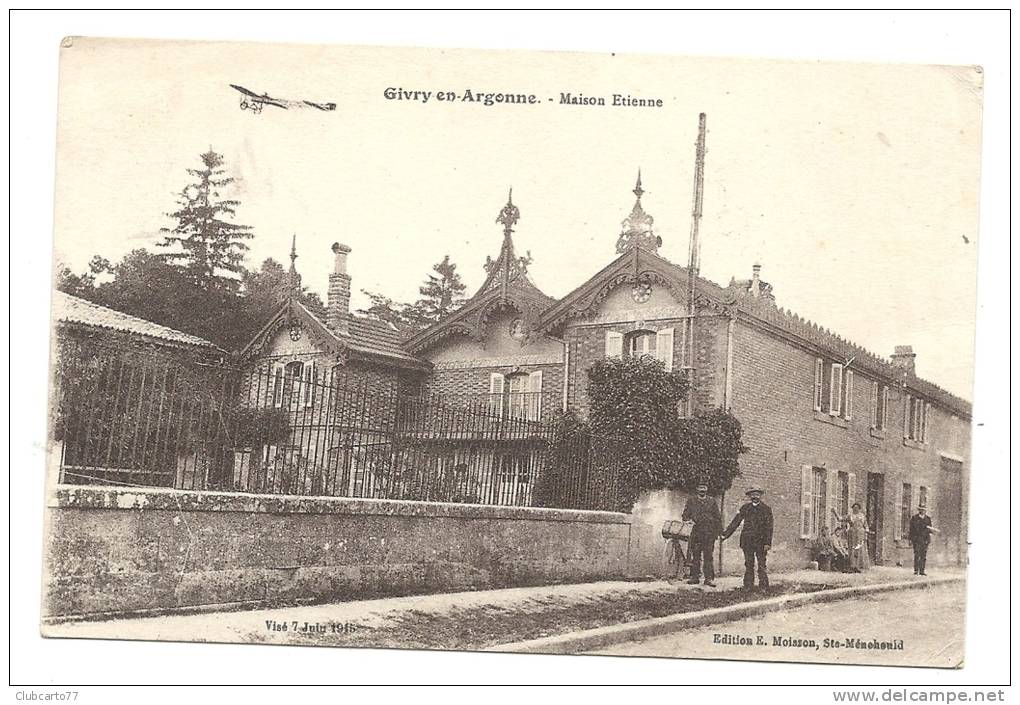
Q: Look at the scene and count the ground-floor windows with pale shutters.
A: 4